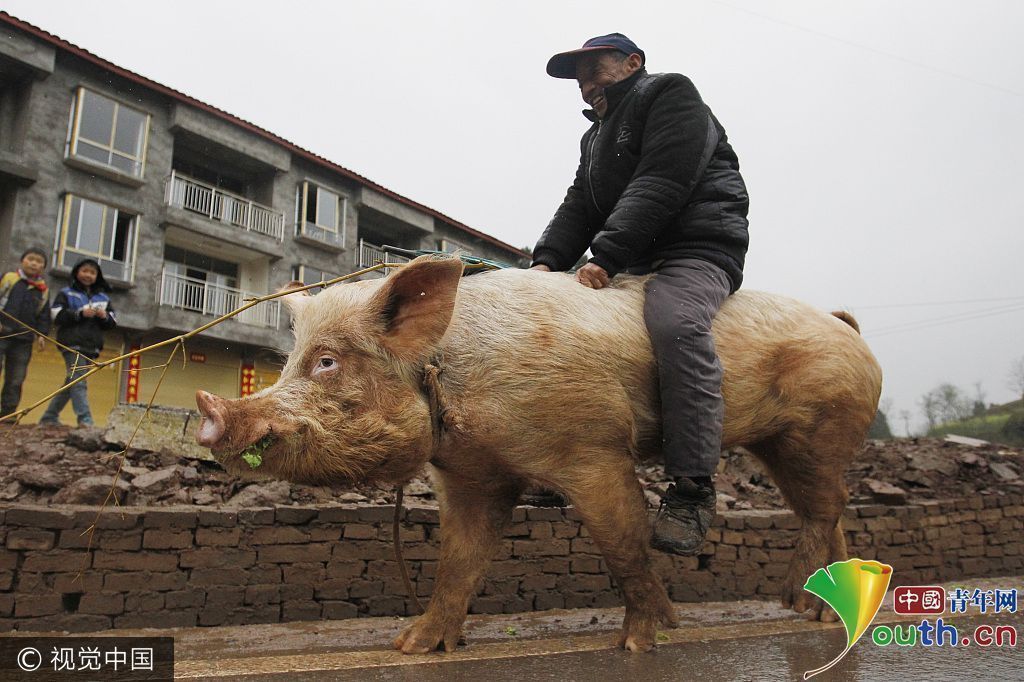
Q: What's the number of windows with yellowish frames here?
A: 5